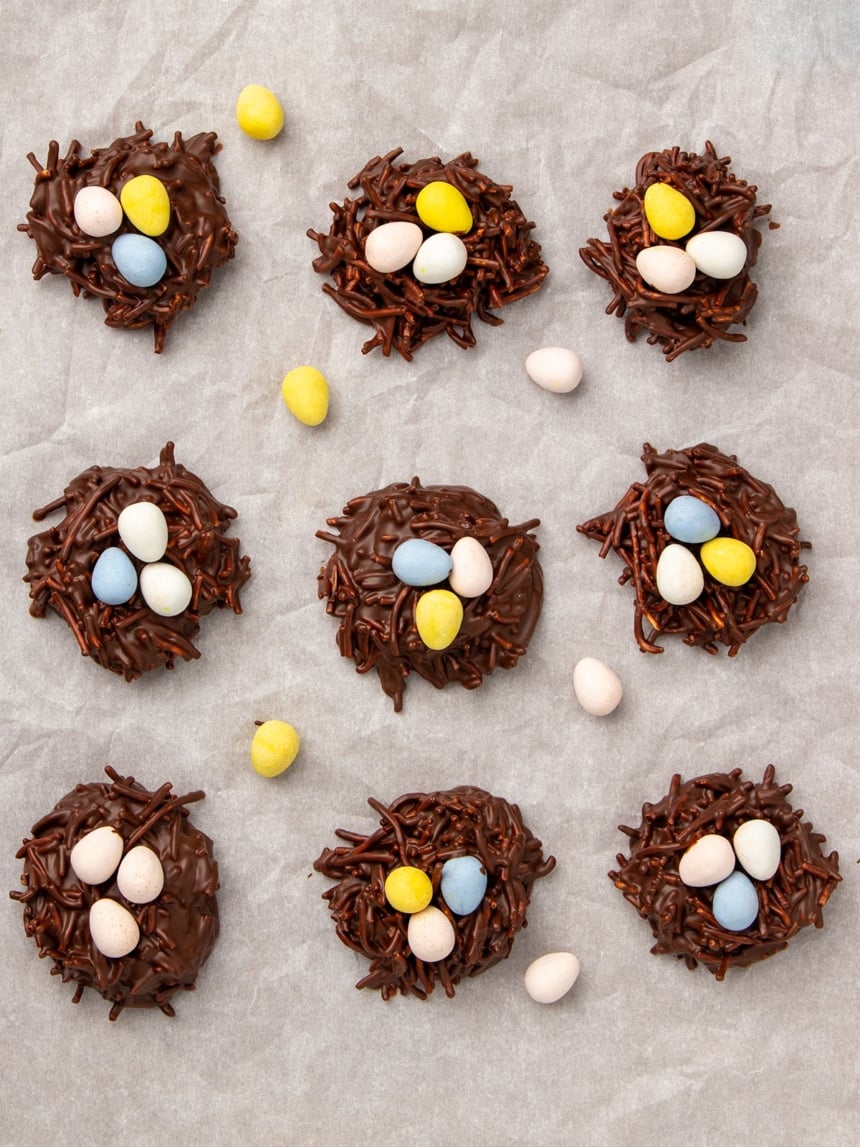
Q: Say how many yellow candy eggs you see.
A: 9